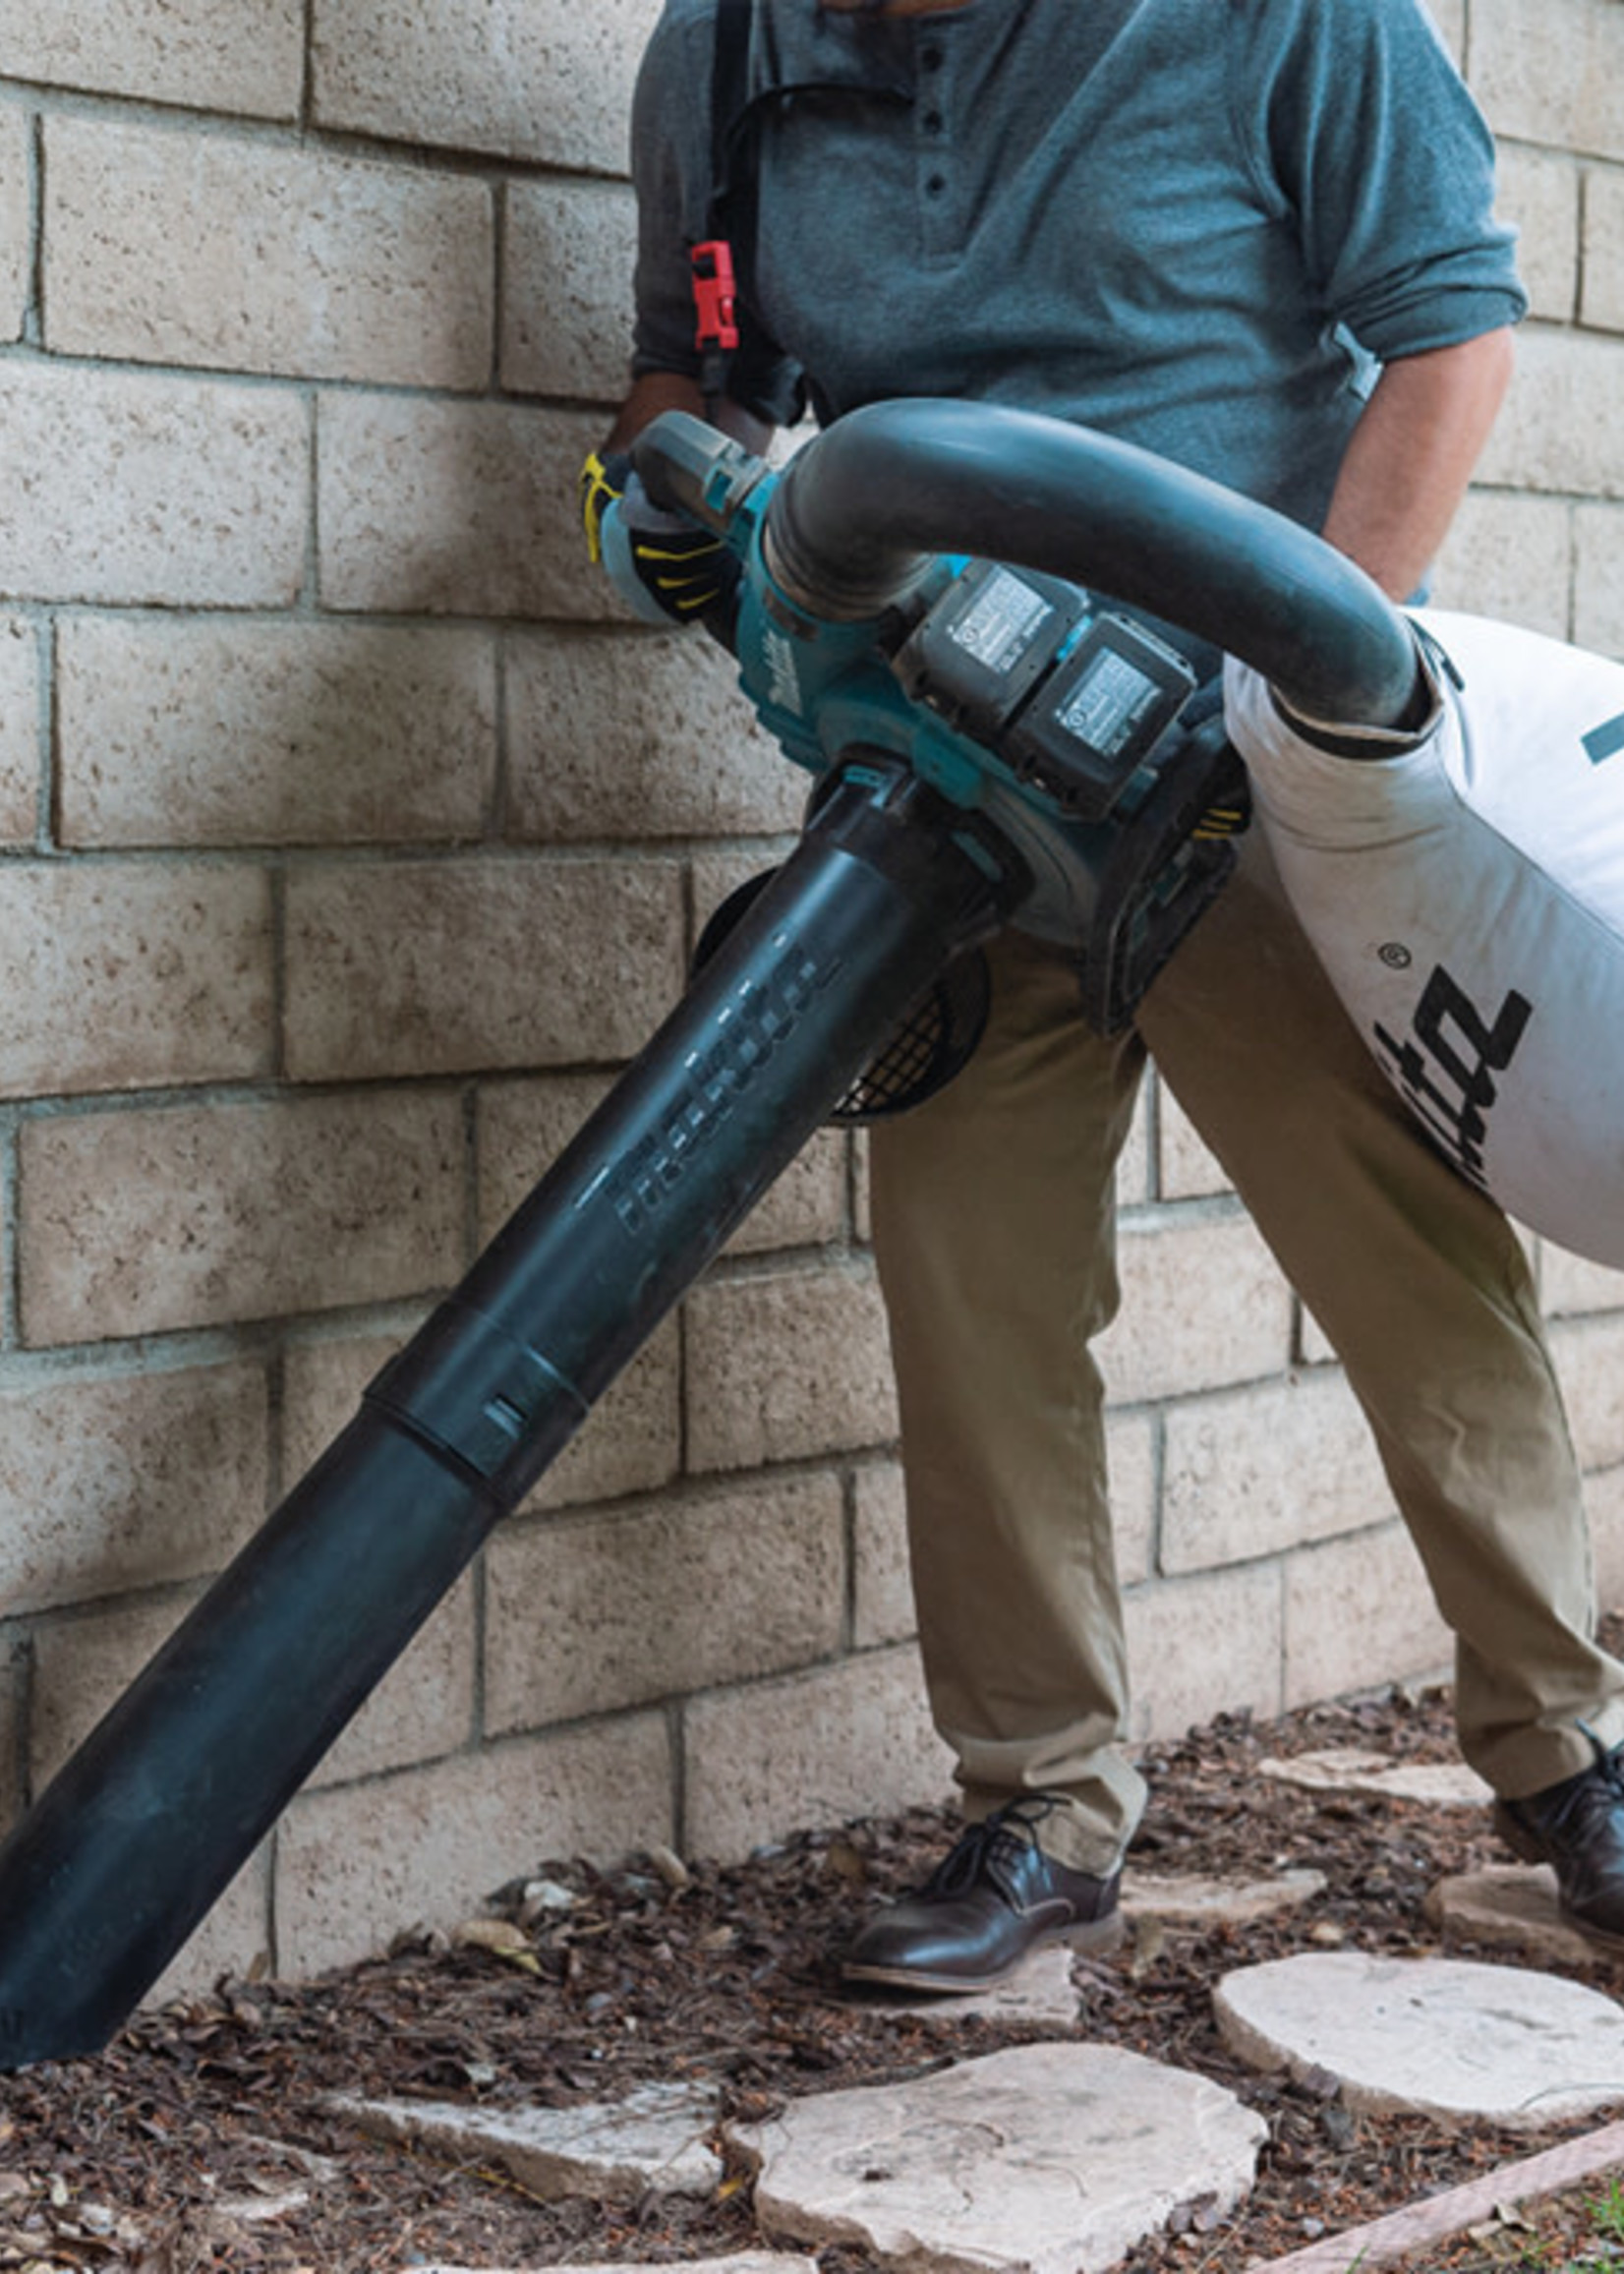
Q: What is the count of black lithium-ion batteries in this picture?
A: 2